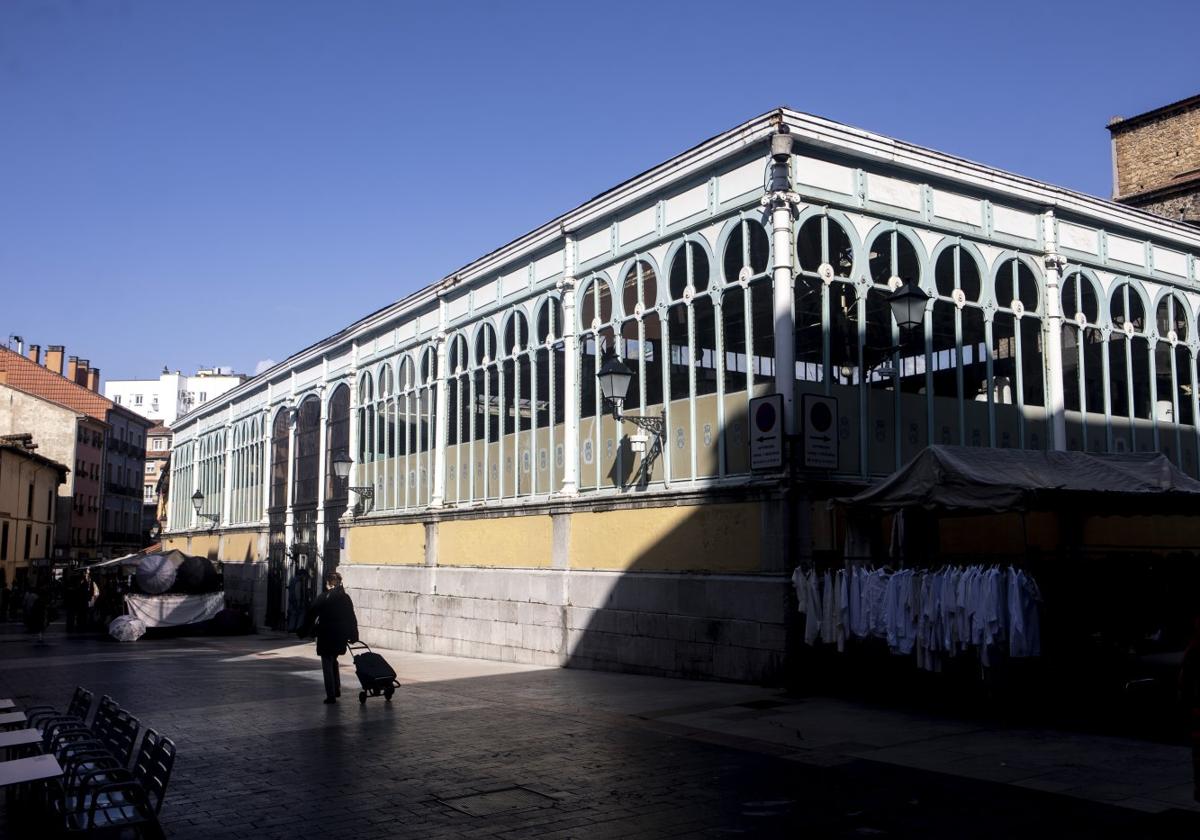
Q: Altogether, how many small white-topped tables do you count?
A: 4